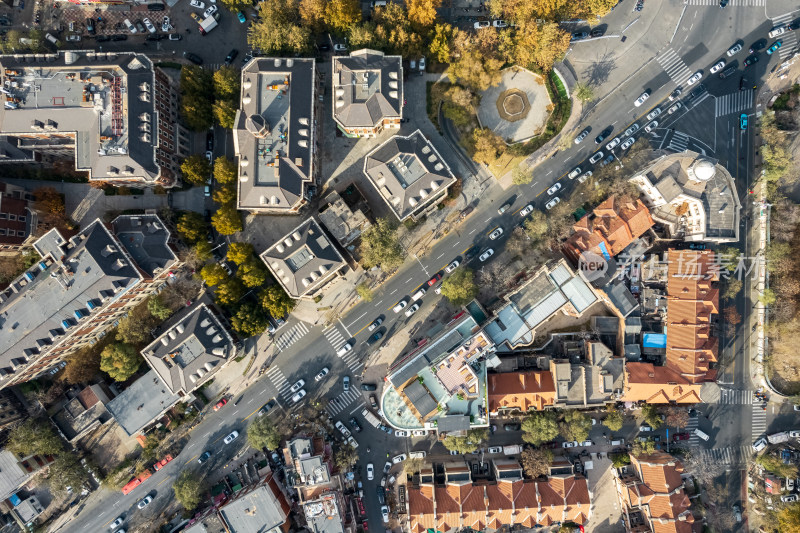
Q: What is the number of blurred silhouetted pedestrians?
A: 0